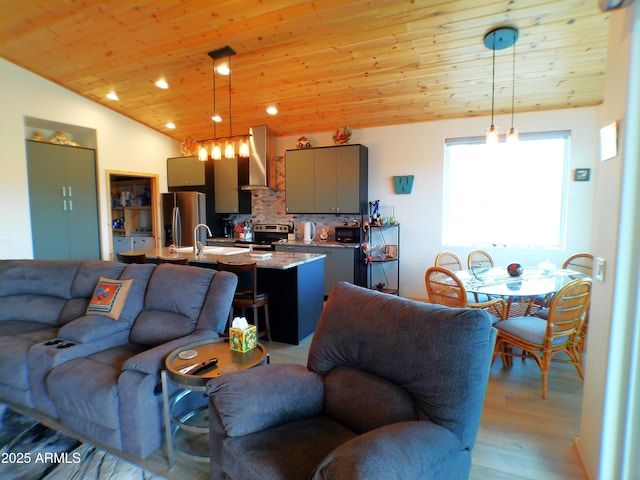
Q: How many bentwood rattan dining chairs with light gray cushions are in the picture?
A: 5